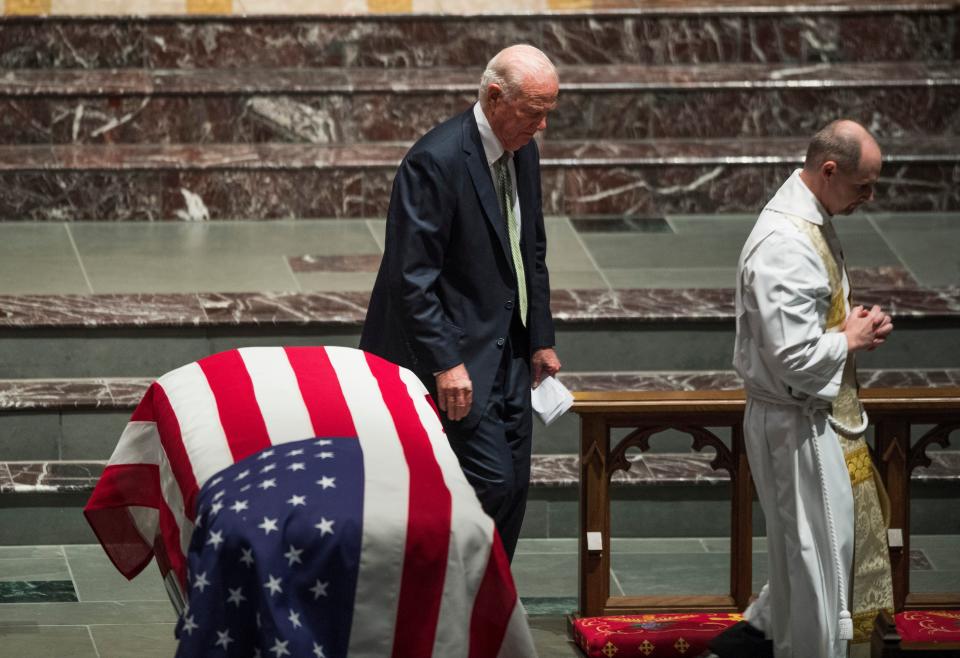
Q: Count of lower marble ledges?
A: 3